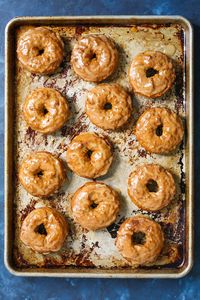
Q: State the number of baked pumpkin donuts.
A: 12